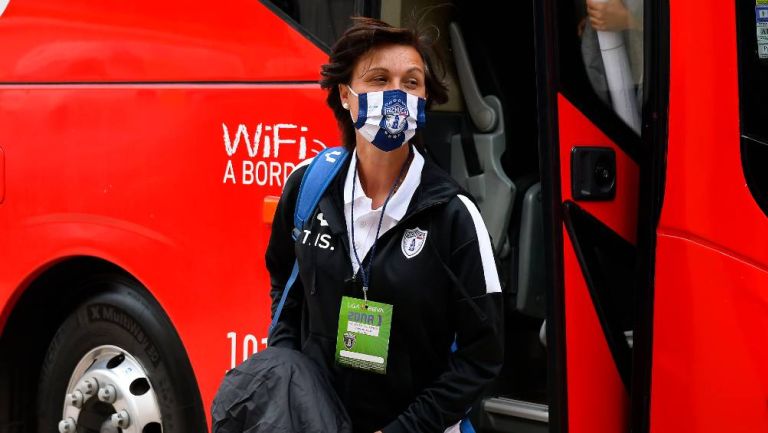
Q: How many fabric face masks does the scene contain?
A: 1